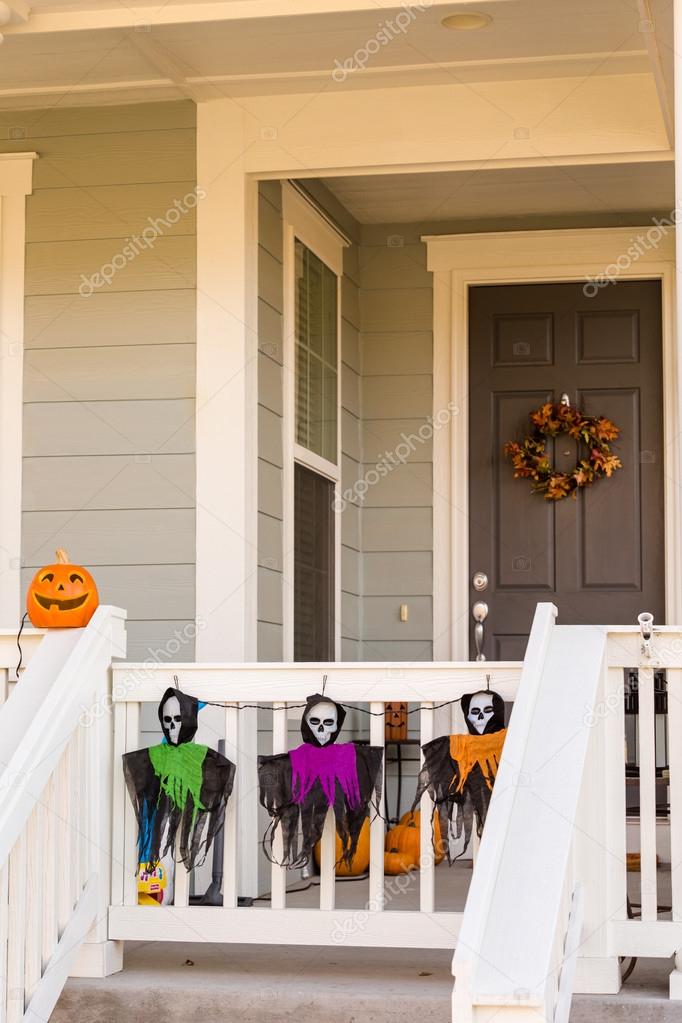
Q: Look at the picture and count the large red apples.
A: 0